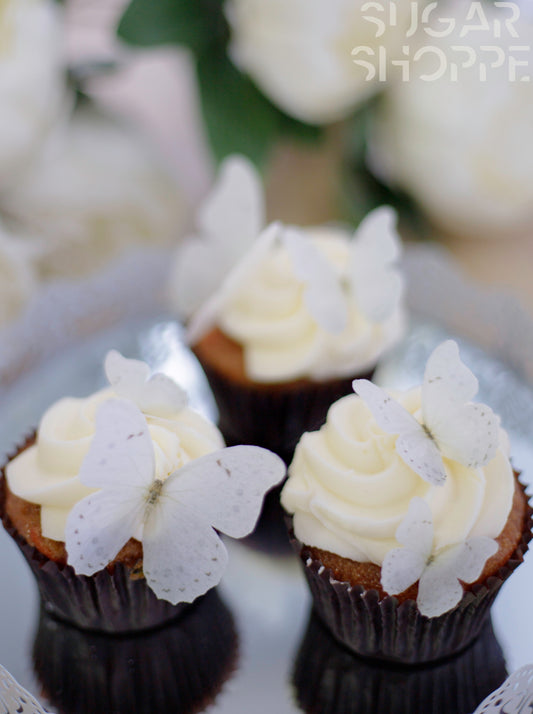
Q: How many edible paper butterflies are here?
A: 6